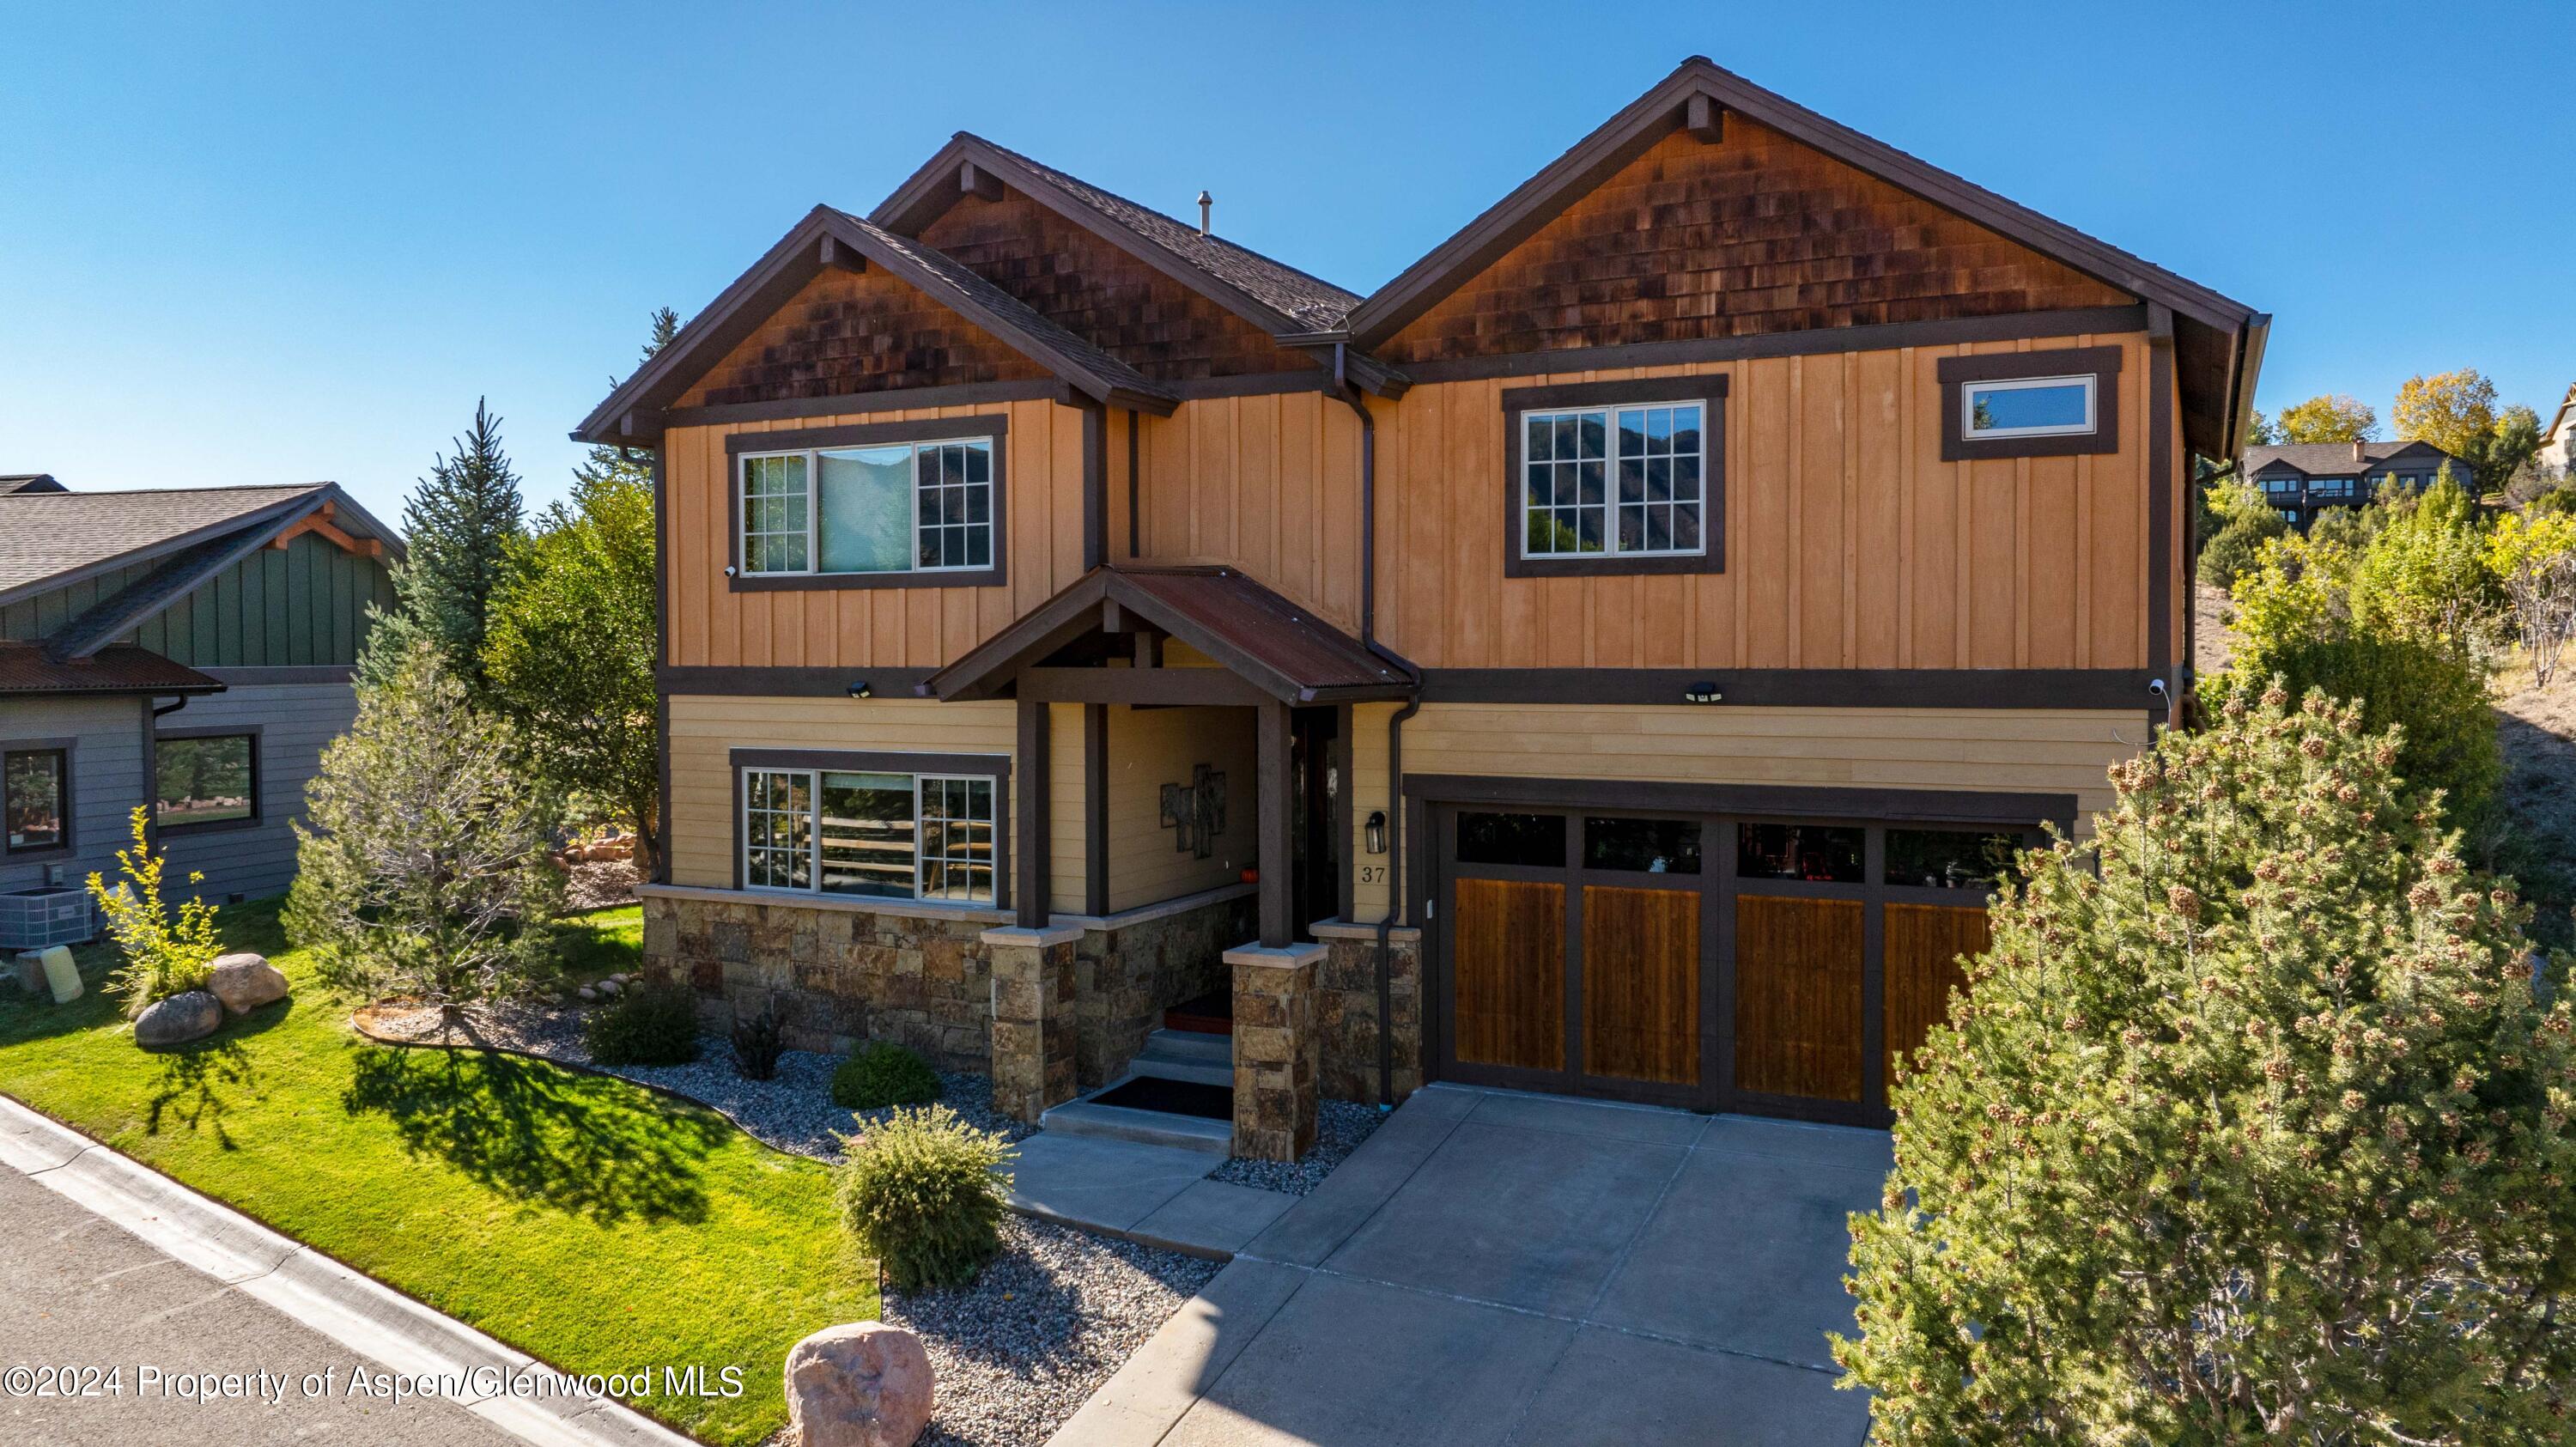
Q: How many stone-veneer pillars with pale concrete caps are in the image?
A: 2